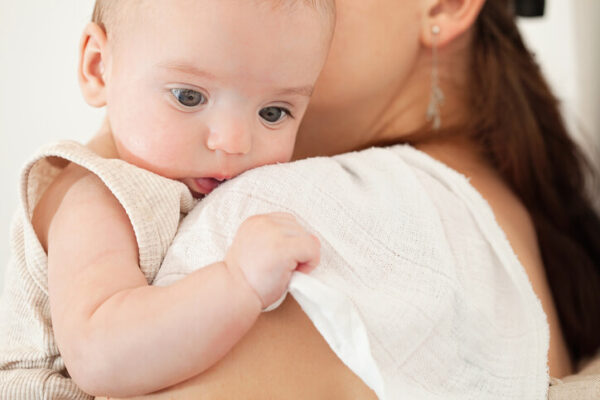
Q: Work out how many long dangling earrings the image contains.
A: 1